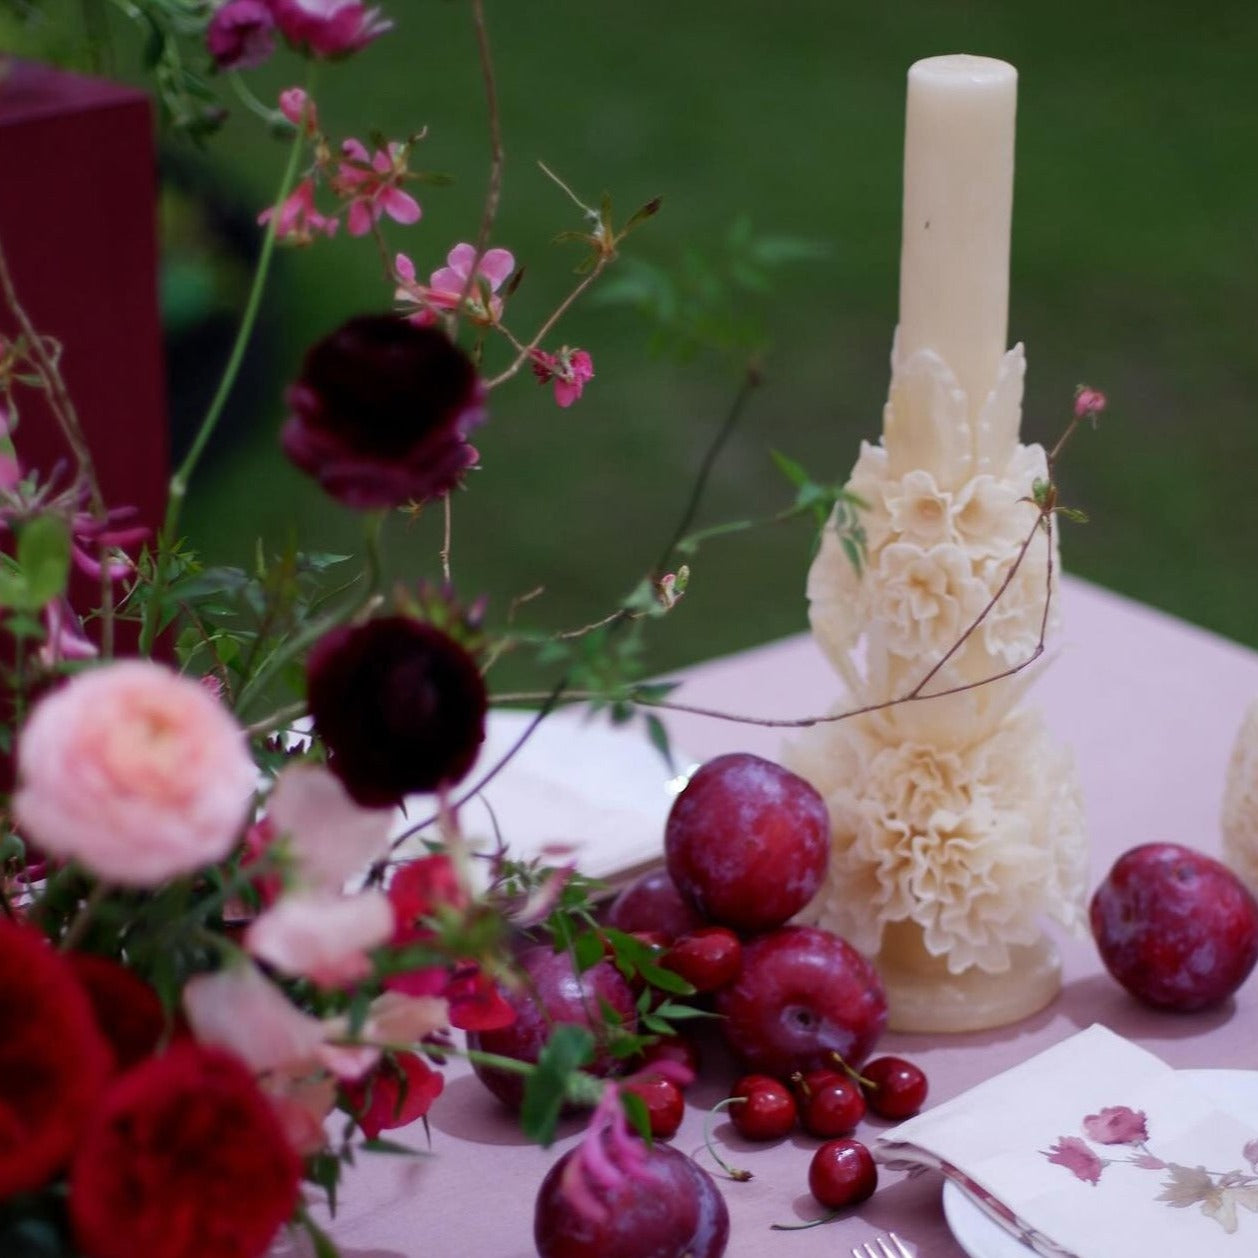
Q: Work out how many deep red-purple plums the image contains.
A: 6